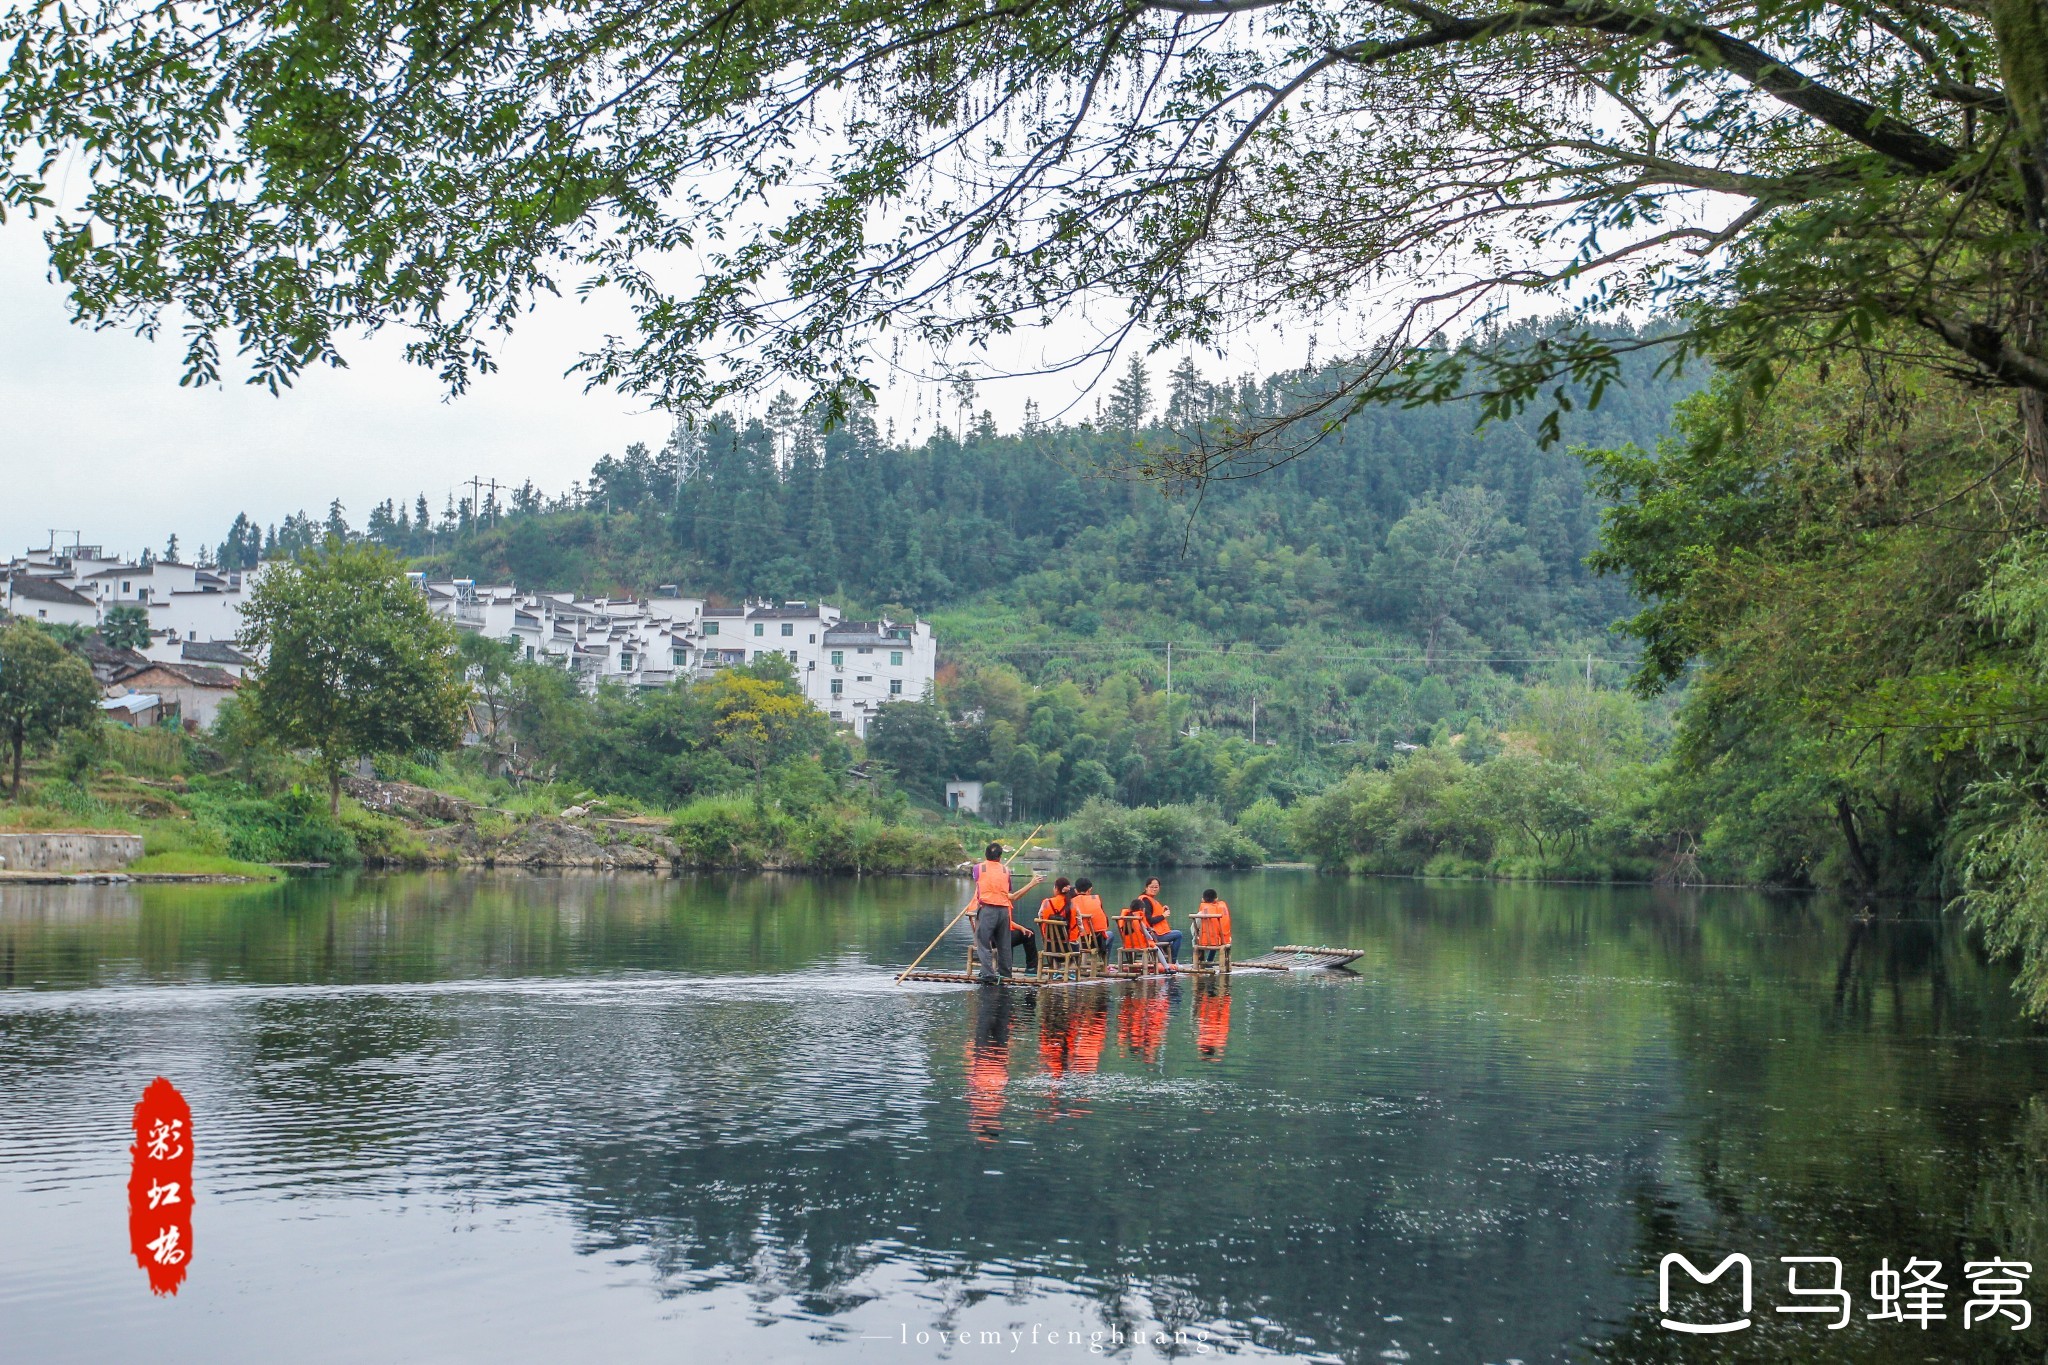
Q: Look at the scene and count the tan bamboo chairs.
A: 6